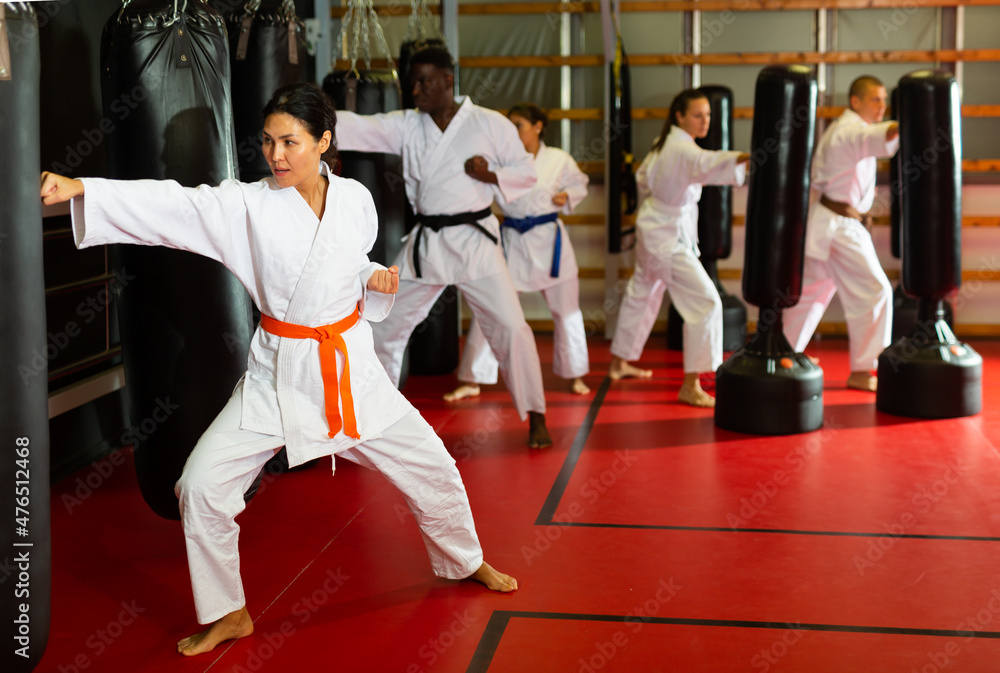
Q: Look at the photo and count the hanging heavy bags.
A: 5